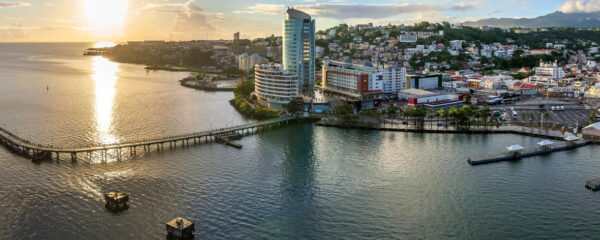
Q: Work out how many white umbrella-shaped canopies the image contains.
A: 3